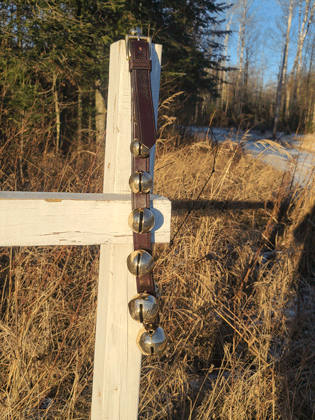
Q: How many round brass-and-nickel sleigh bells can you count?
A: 6